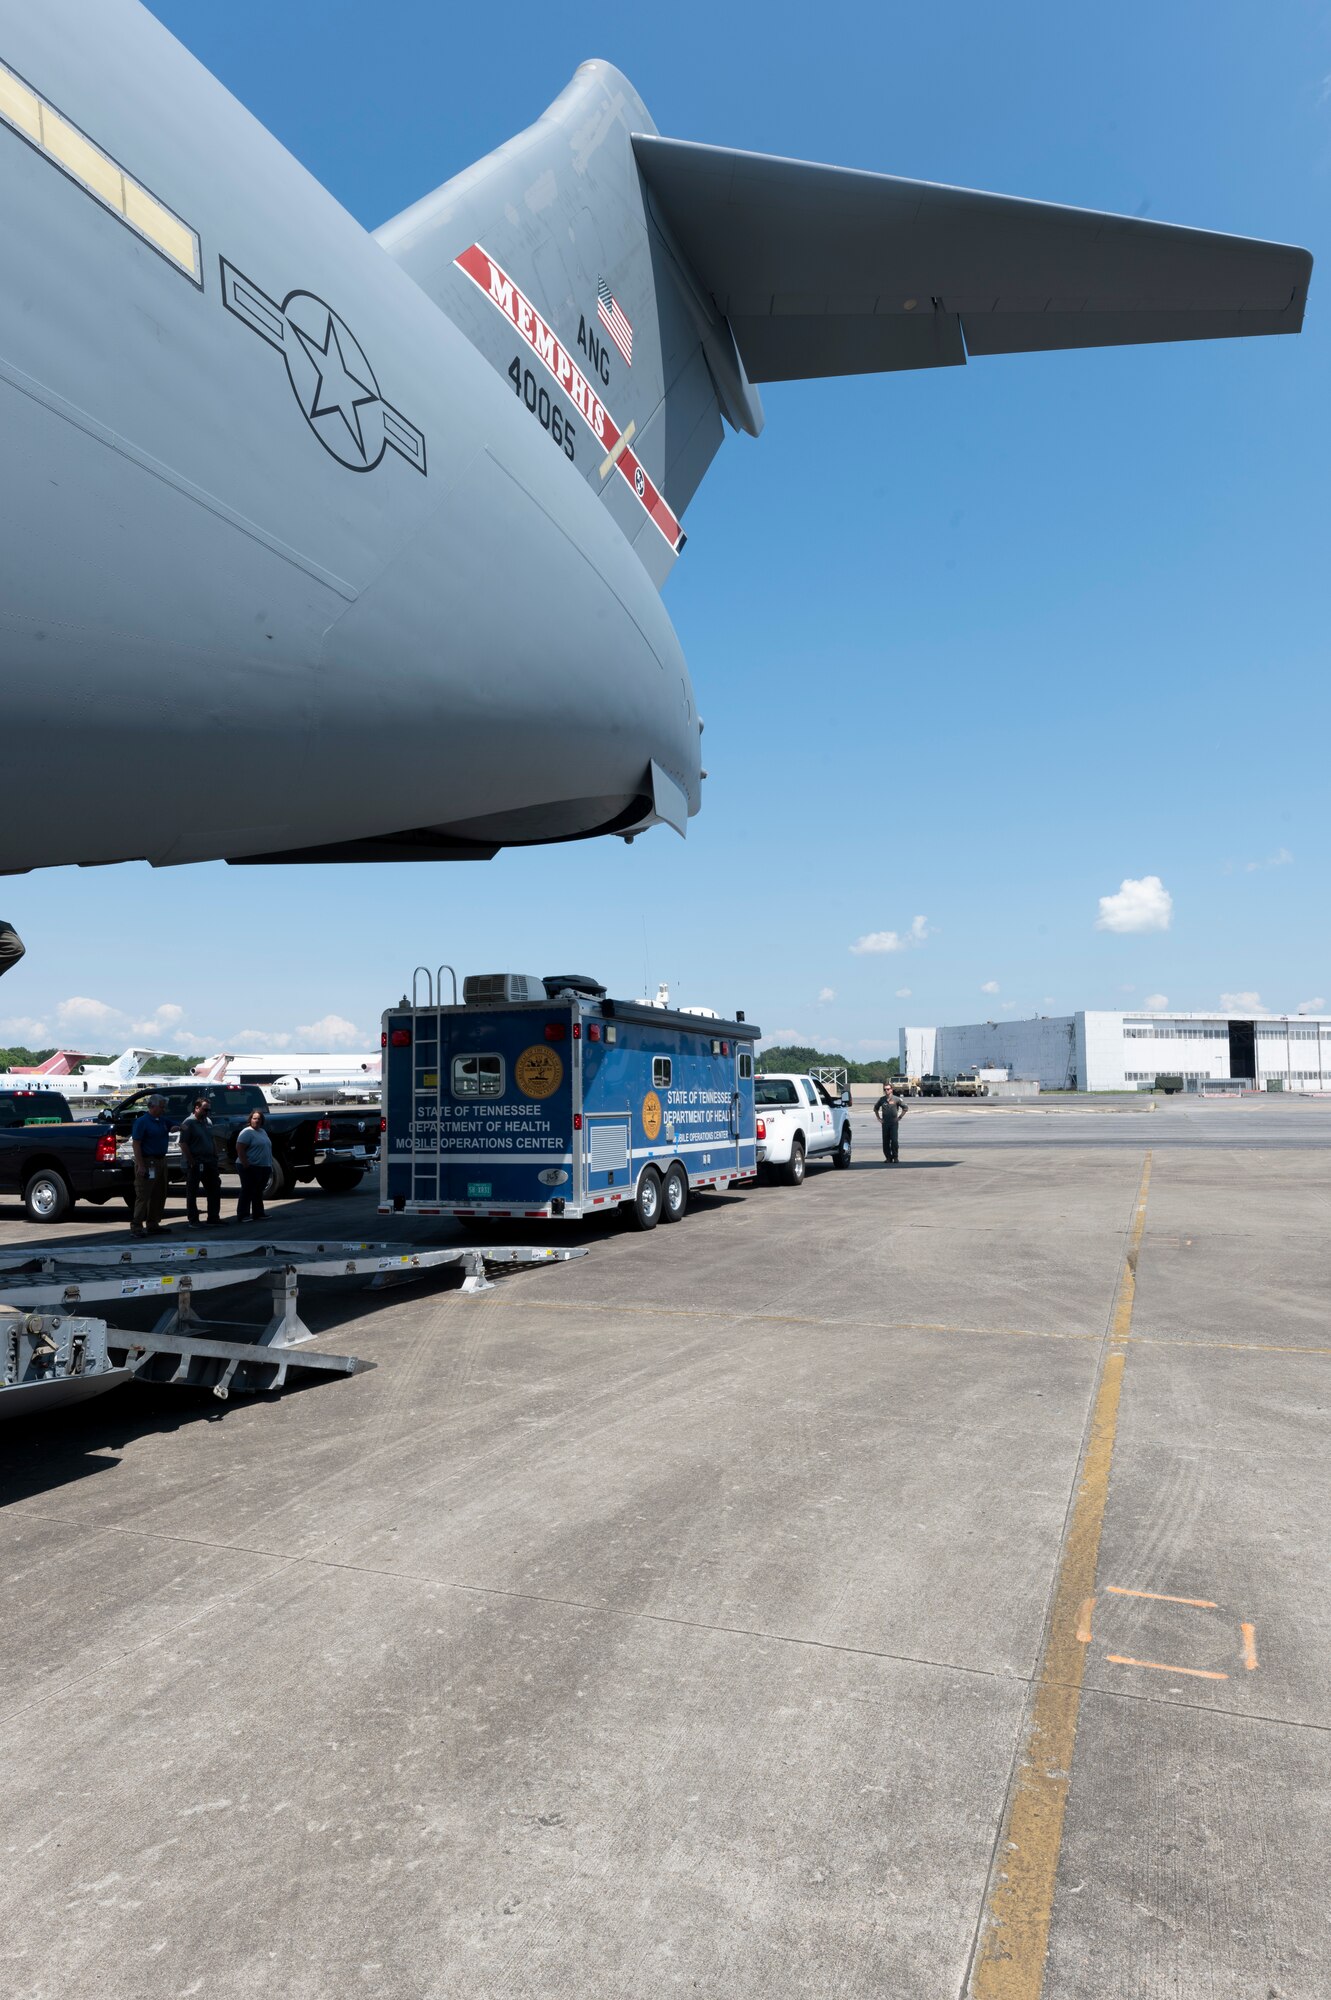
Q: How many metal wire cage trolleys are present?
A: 0